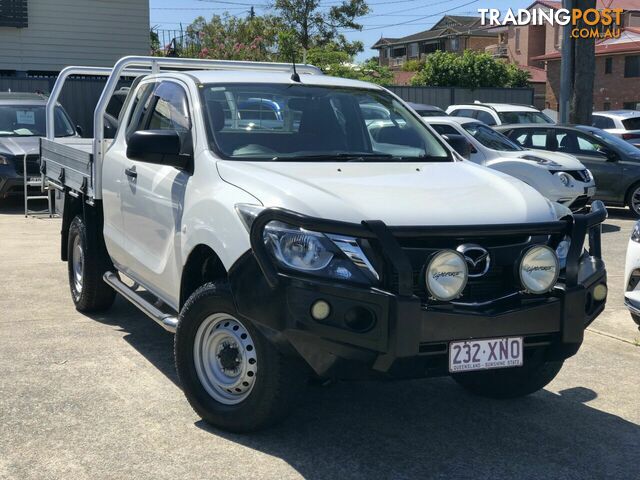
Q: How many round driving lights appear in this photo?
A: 2